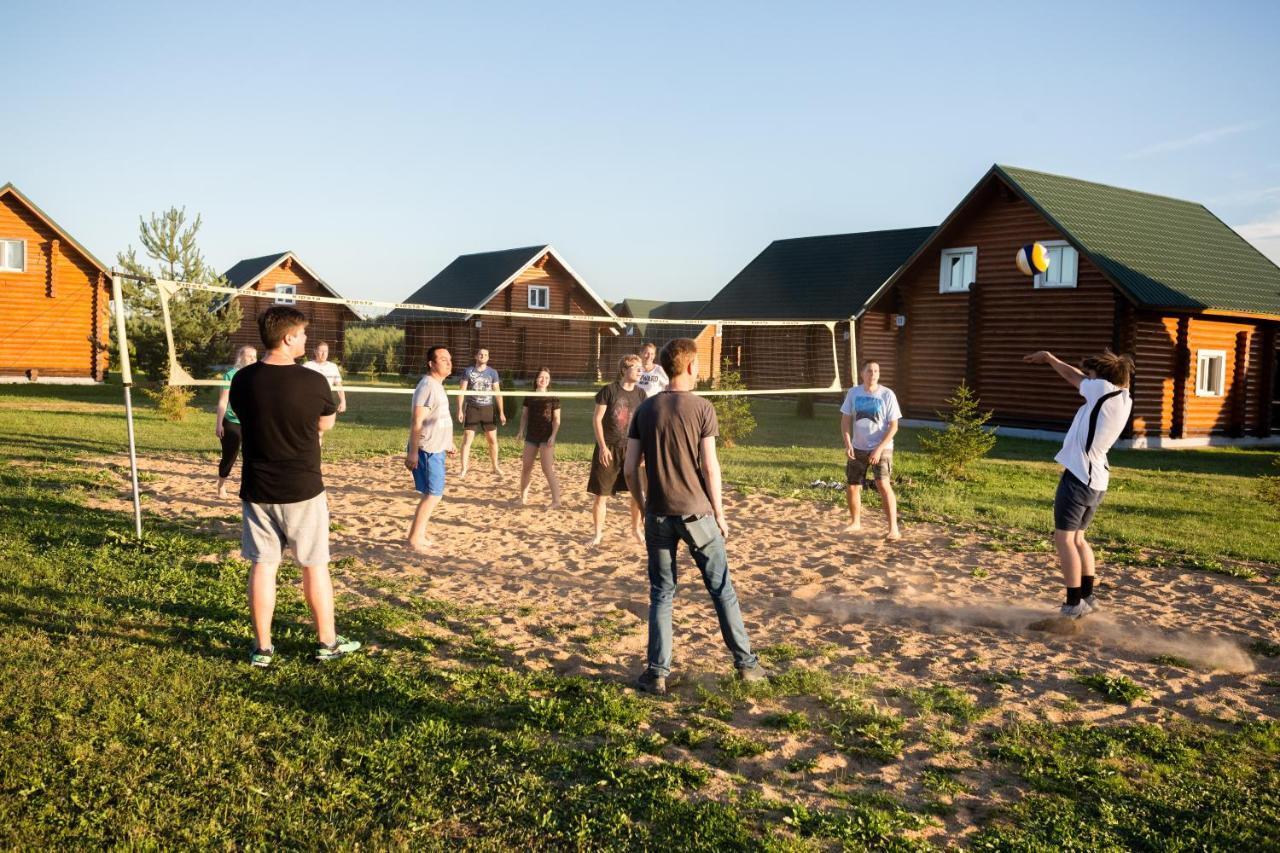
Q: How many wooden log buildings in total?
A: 6